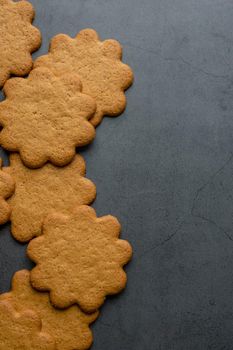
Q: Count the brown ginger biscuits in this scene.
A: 8